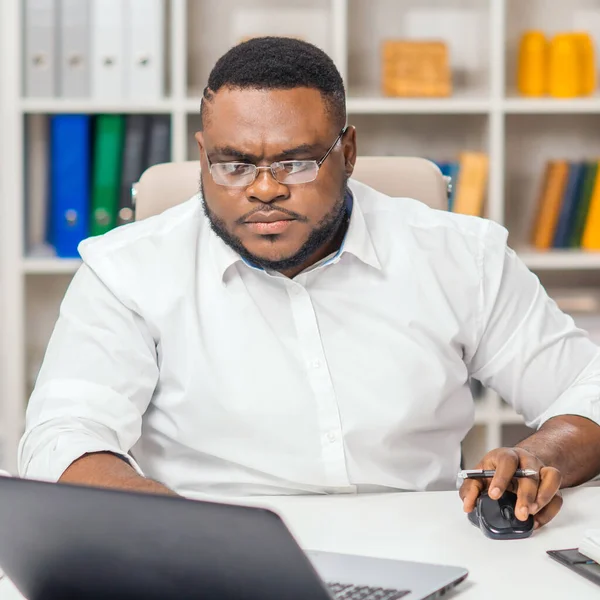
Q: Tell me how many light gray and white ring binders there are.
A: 4